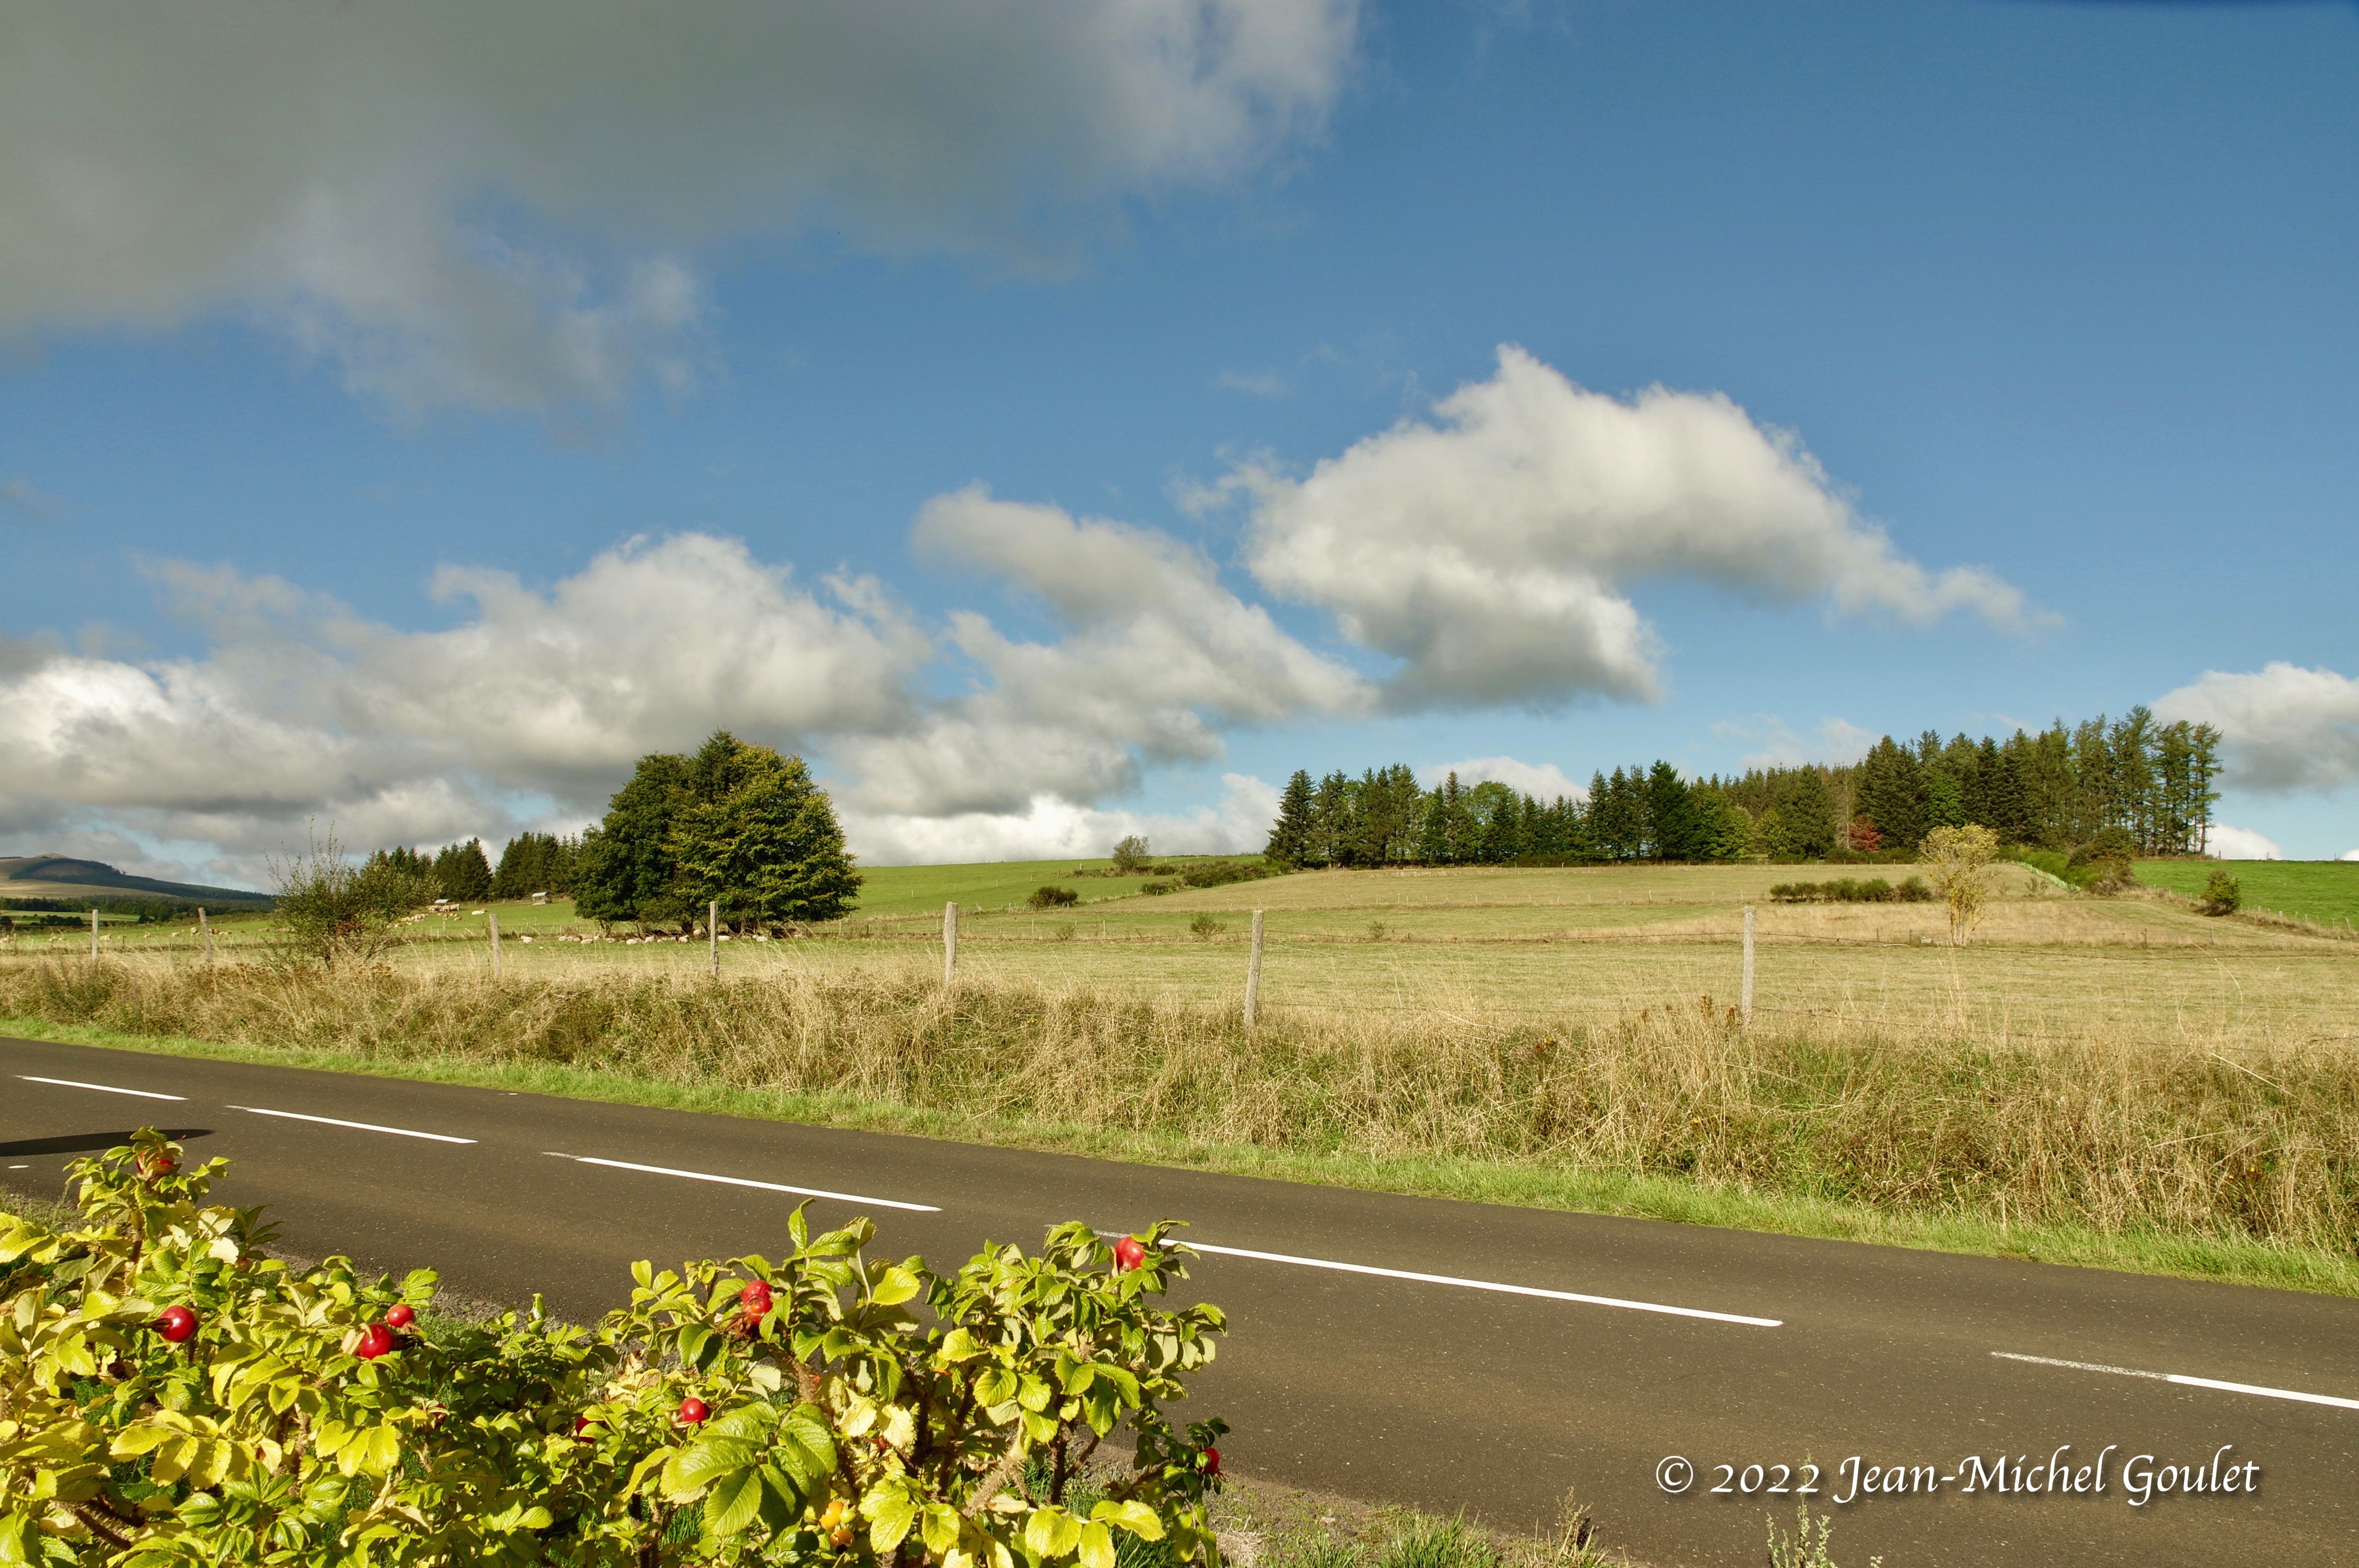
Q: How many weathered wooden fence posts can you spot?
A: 7